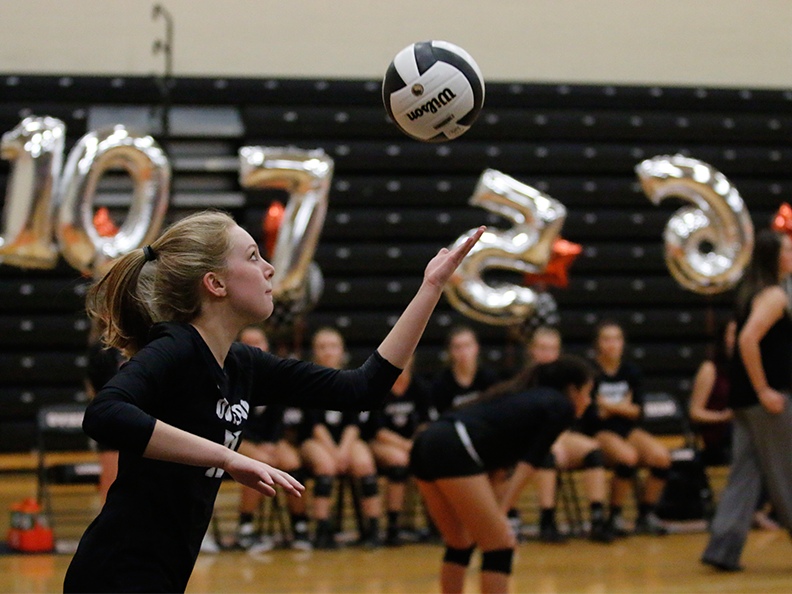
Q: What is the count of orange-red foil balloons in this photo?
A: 4